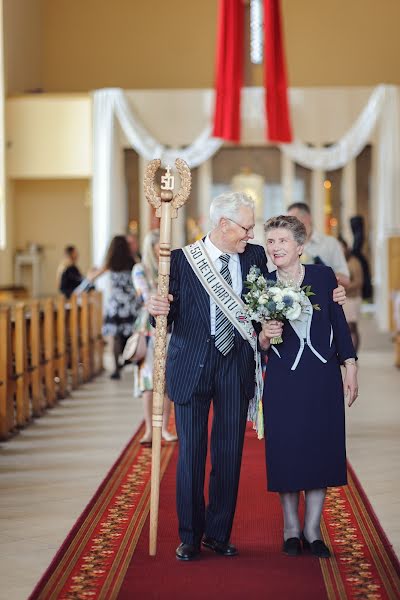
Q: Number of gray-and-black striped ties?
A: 1